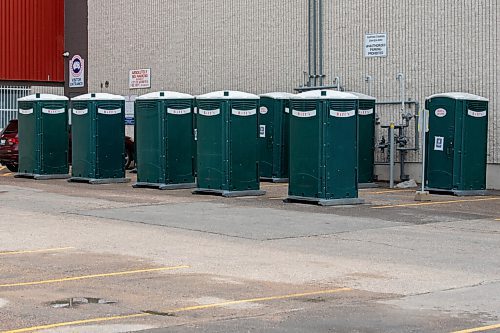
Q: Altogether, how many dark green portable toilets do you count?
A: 8